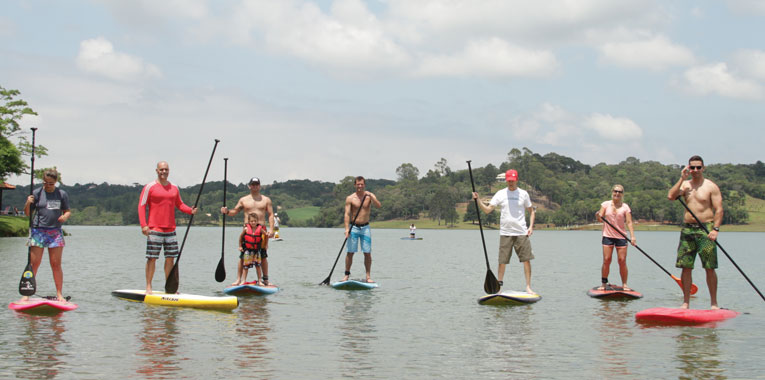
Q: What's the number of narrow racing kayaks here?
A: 0